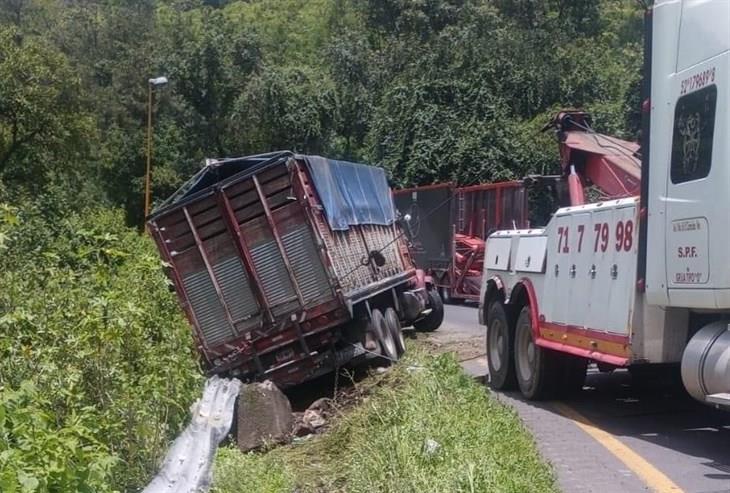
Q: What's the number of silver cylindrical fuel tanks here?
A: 1